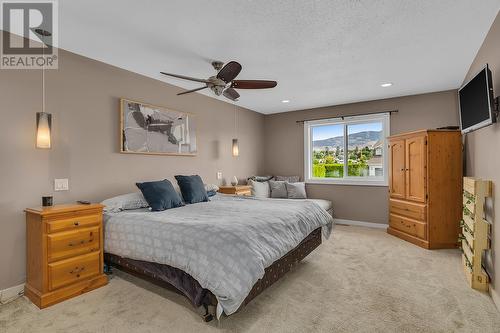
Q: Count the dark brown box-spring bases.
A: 1